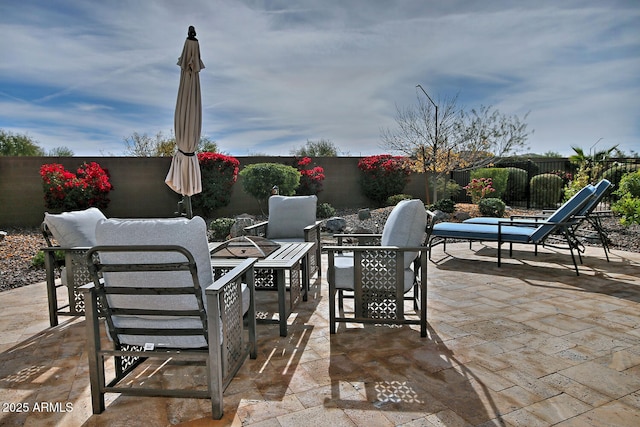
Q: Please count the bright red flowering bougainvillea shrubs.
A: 4